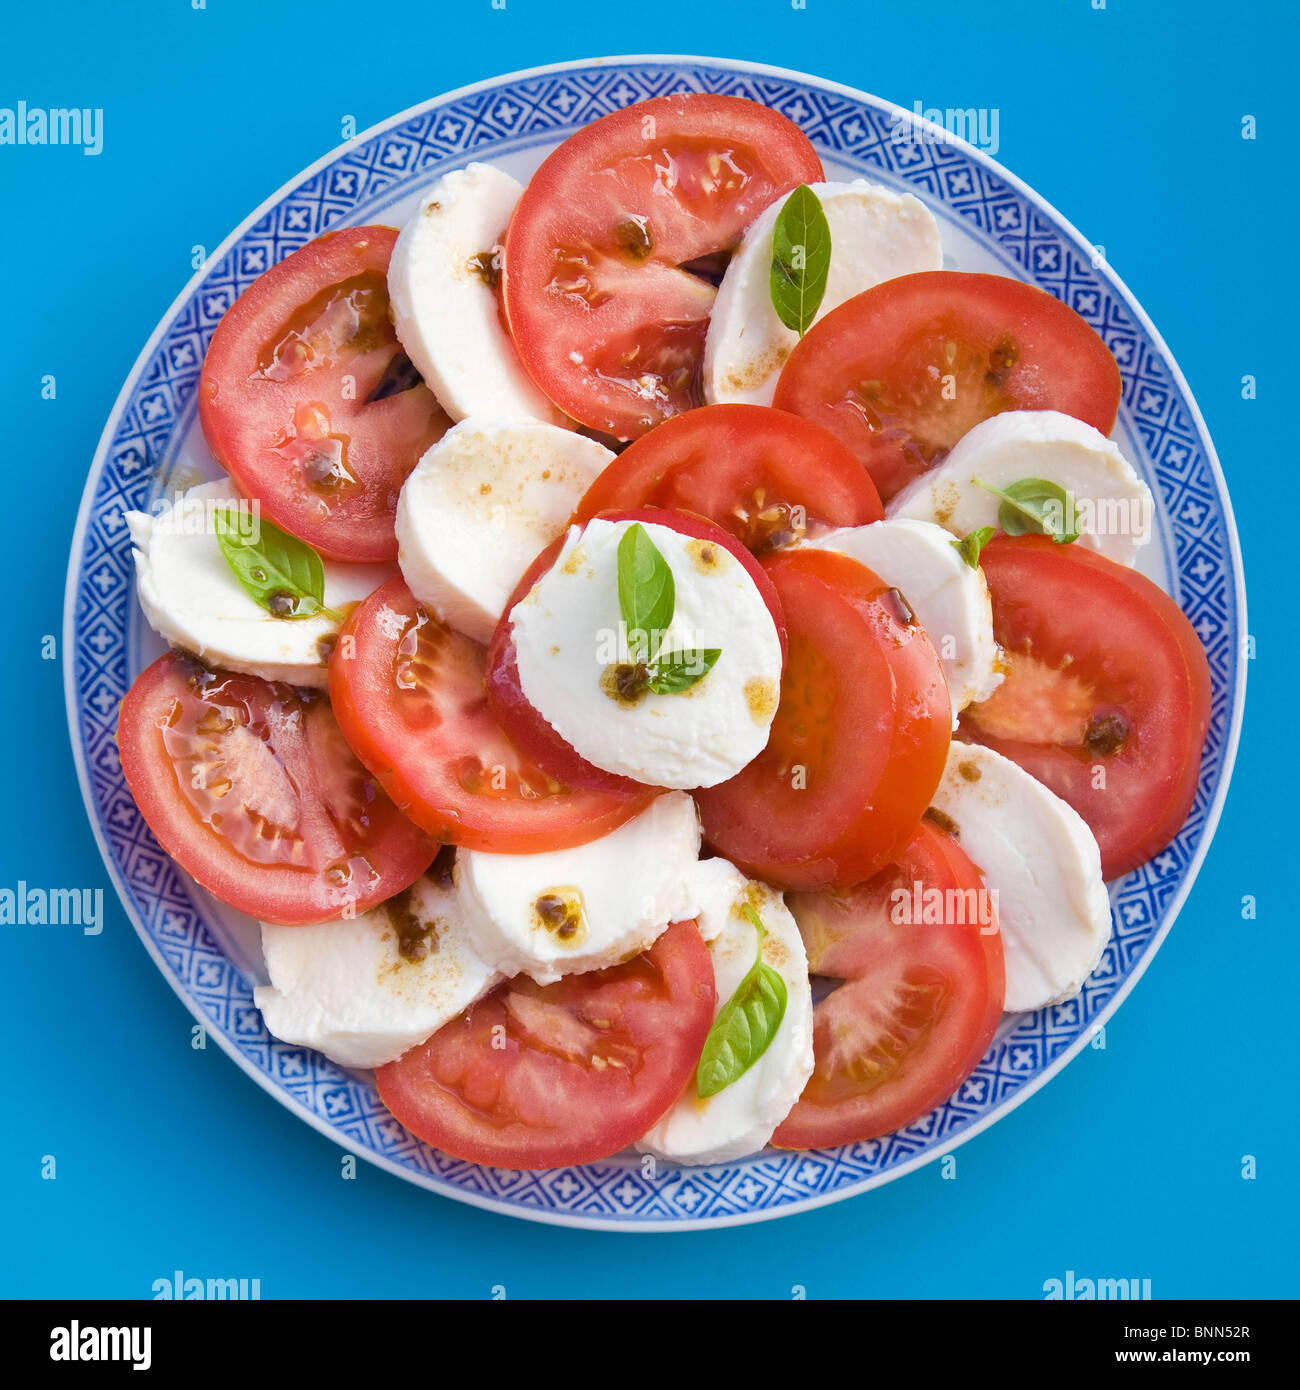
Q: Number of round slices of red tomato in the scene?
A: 11